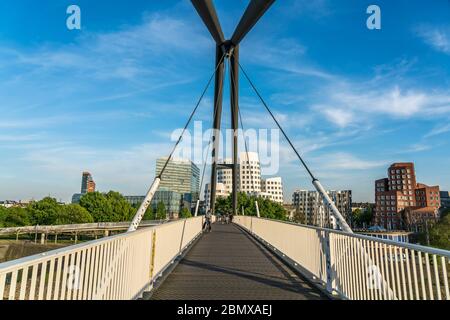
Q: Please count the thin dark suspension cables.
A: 4